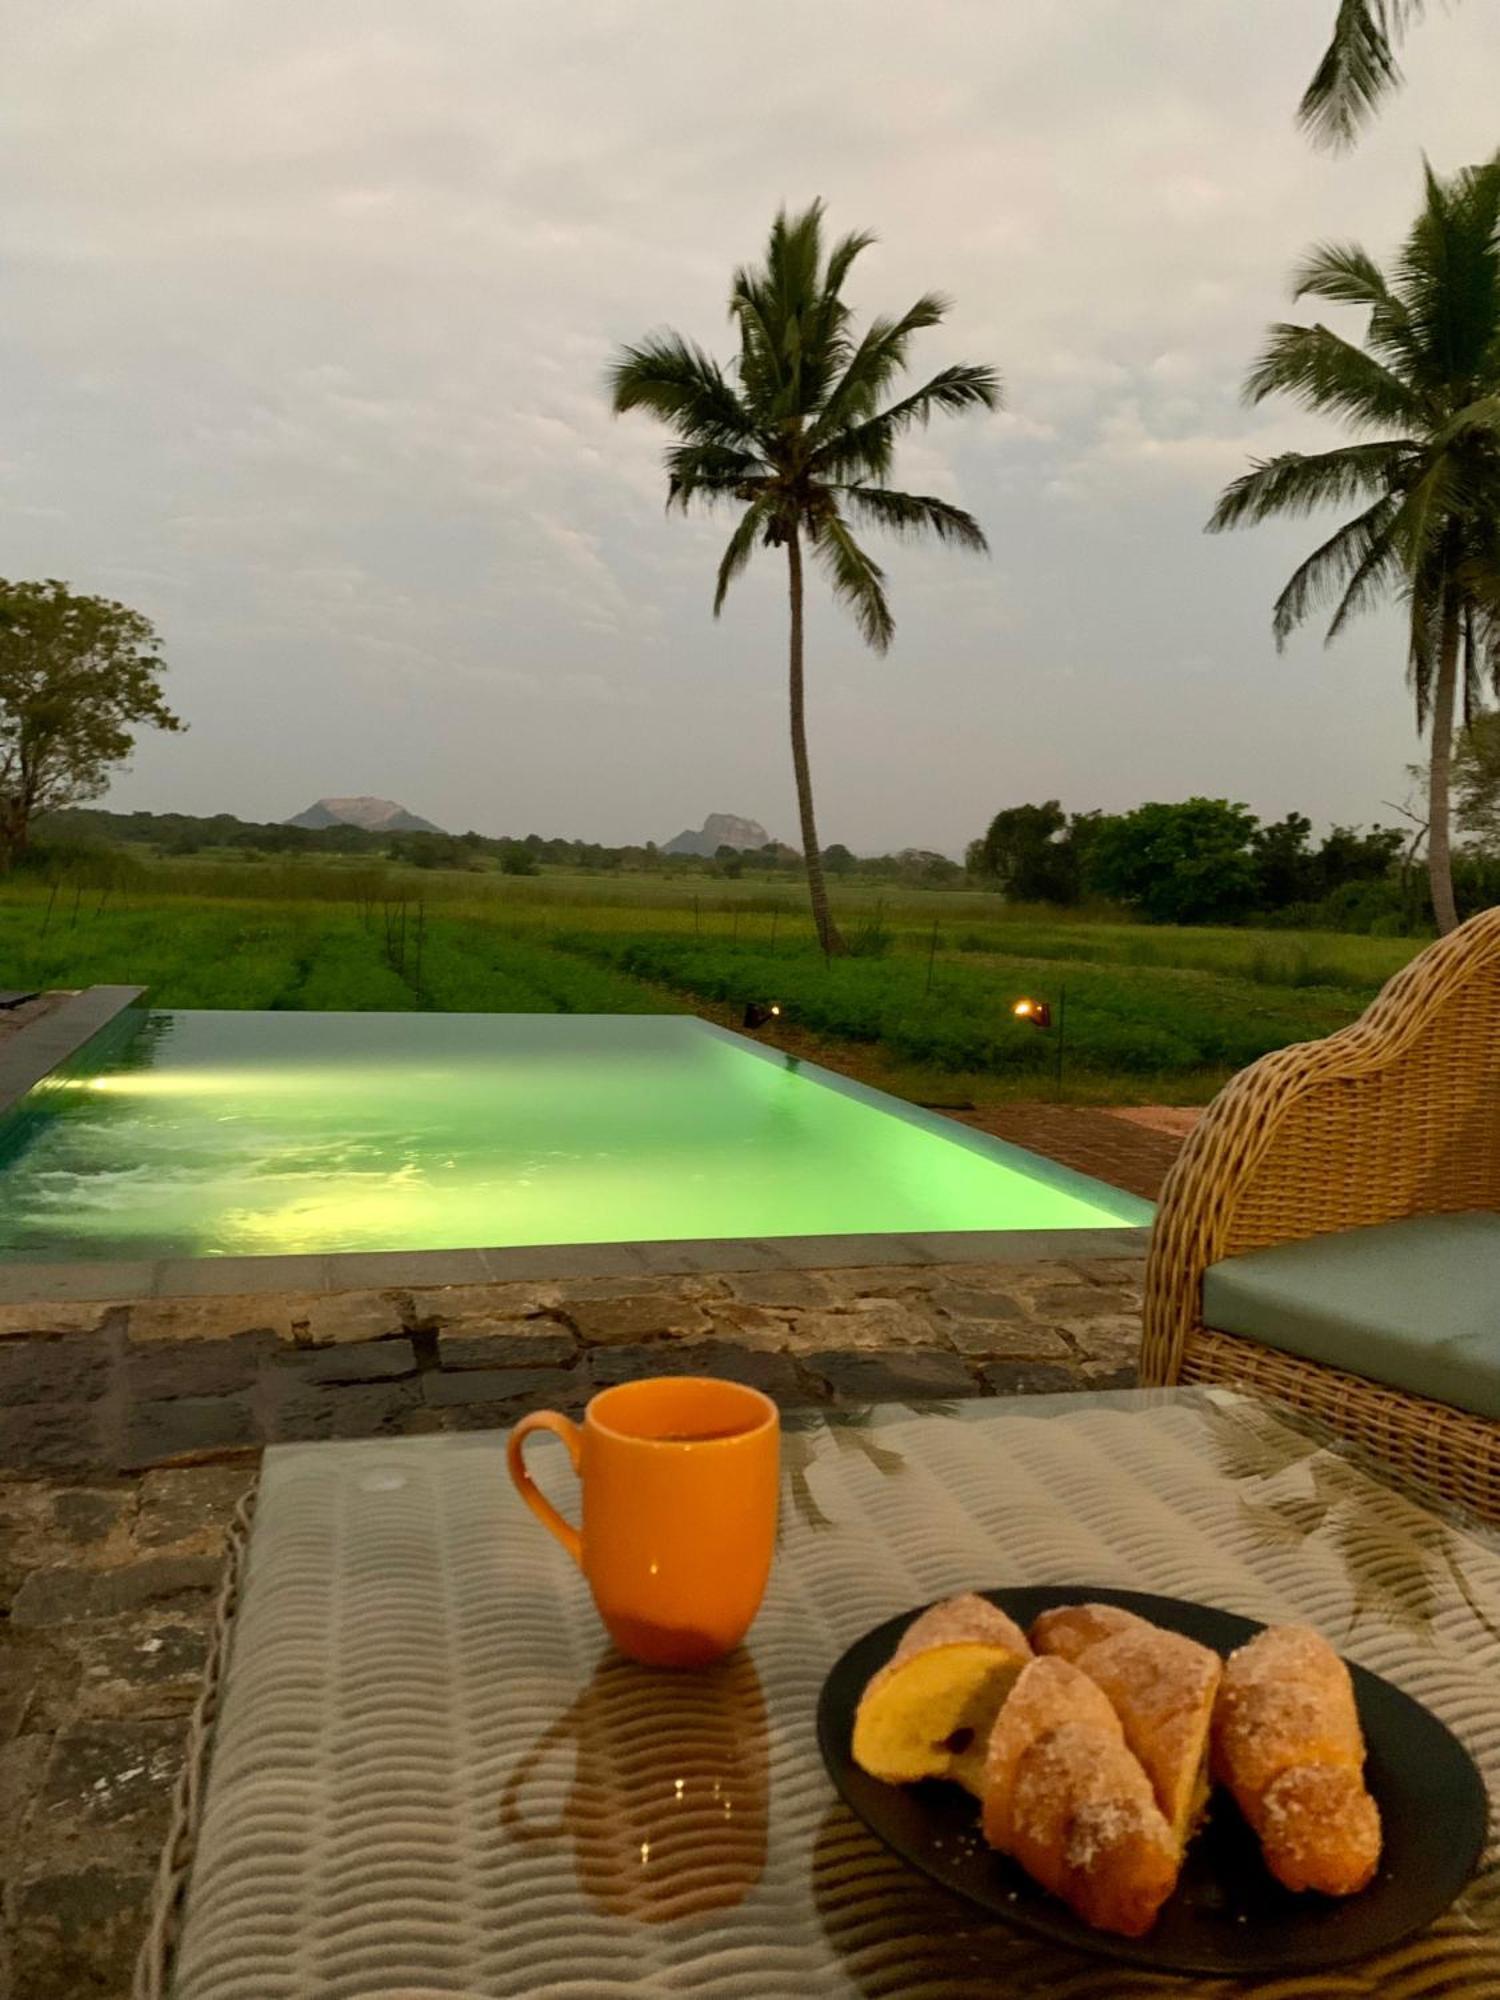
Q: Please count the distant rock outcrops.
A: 2